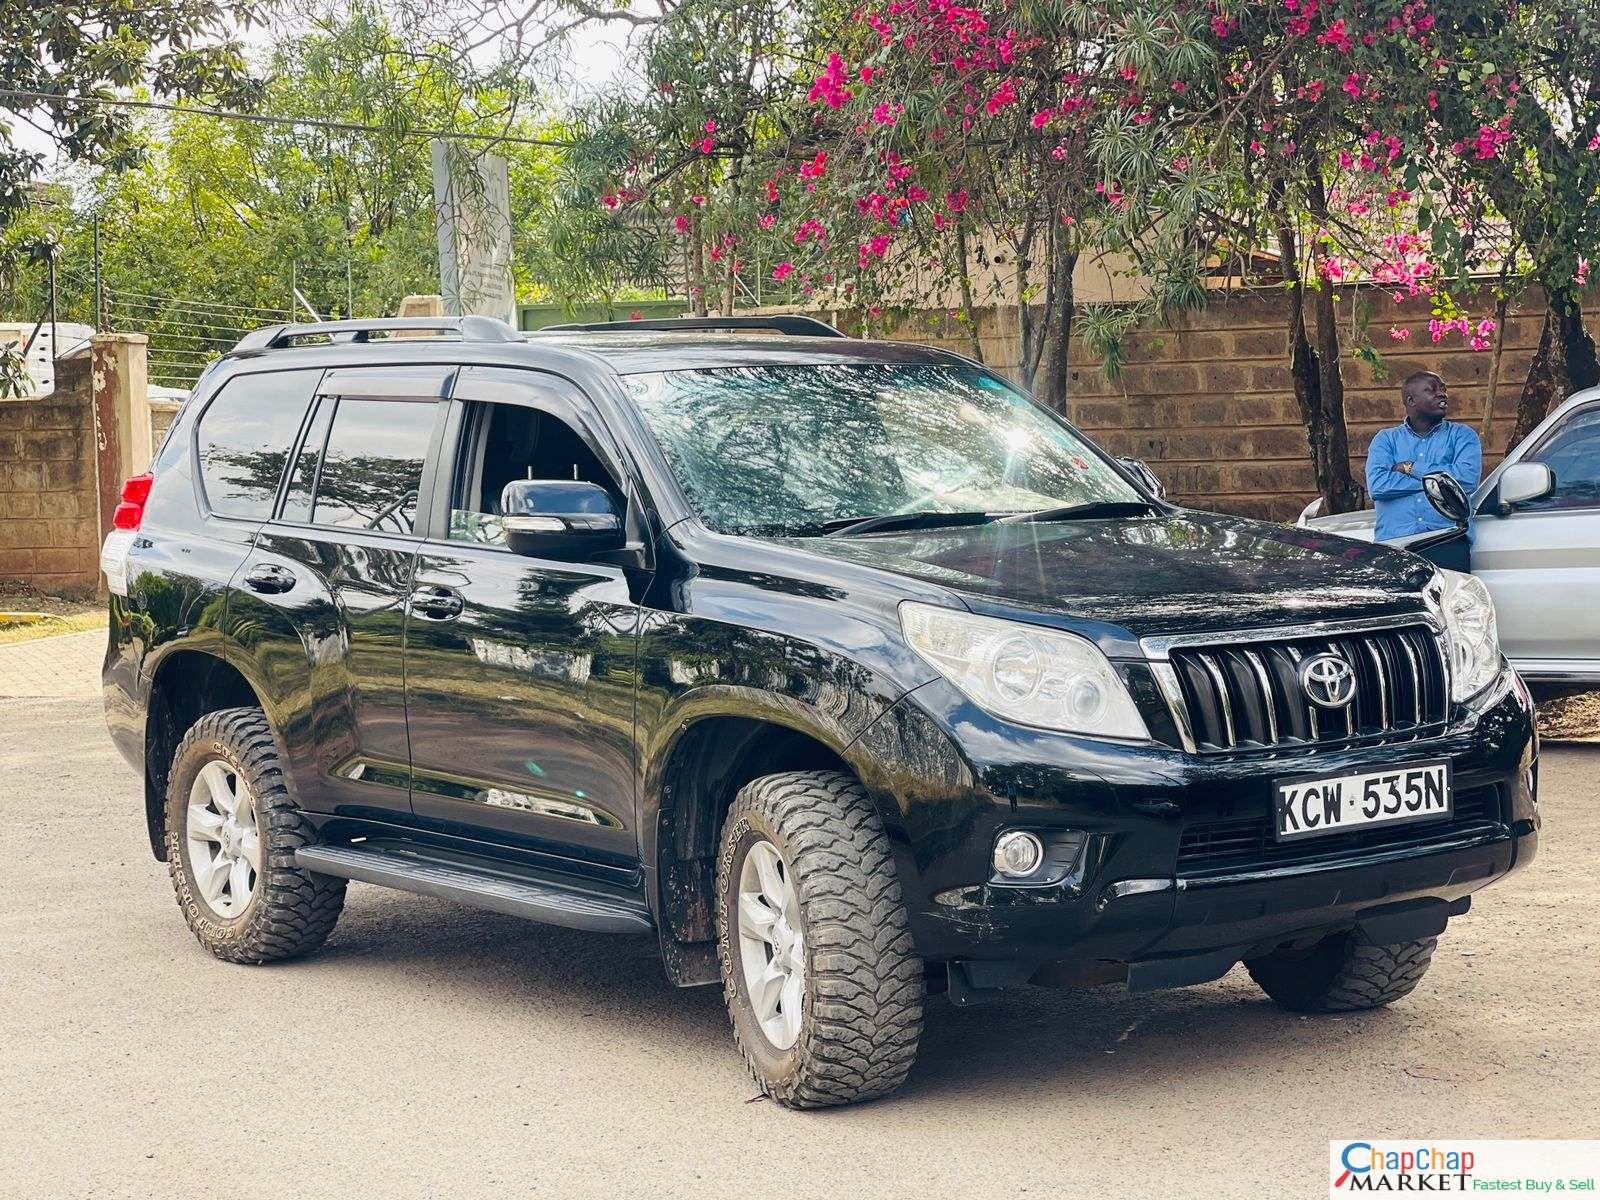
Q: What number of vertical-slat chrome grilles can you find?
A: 1